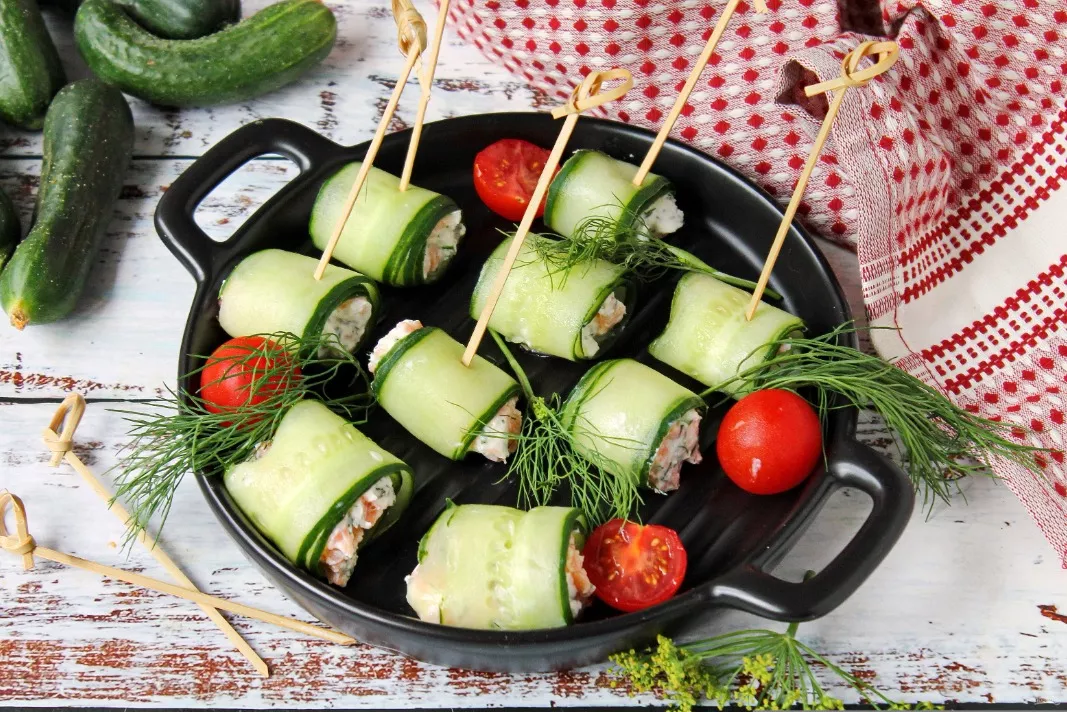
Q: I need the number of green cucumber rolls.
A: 9